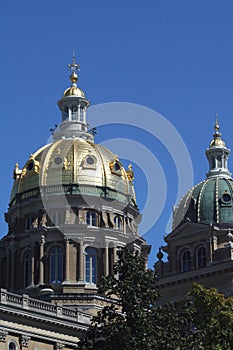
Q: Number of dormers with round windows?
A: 5